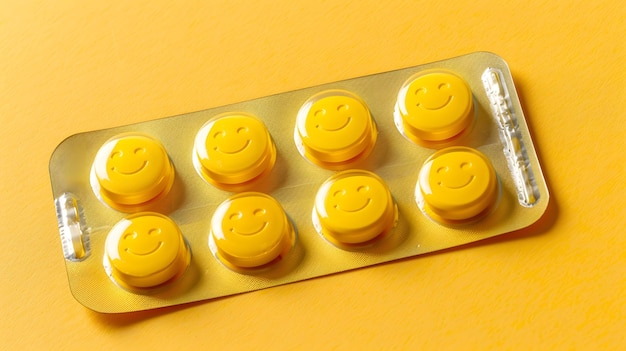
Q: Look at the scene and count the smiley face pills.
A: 8